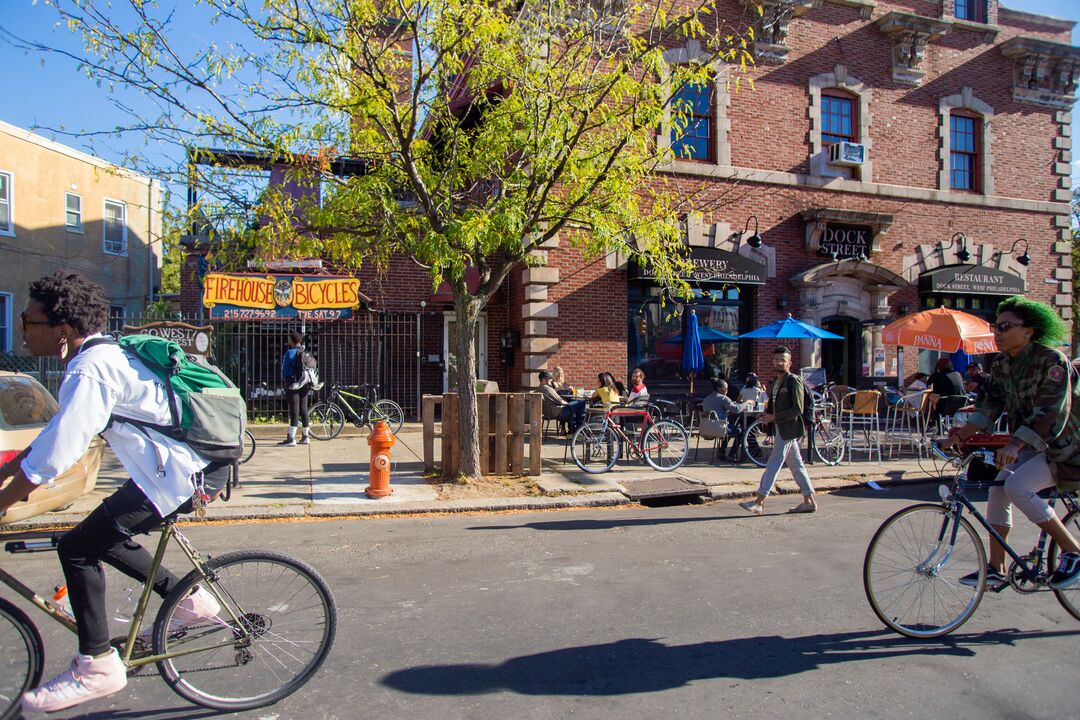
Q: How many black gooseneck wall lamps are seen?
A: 3